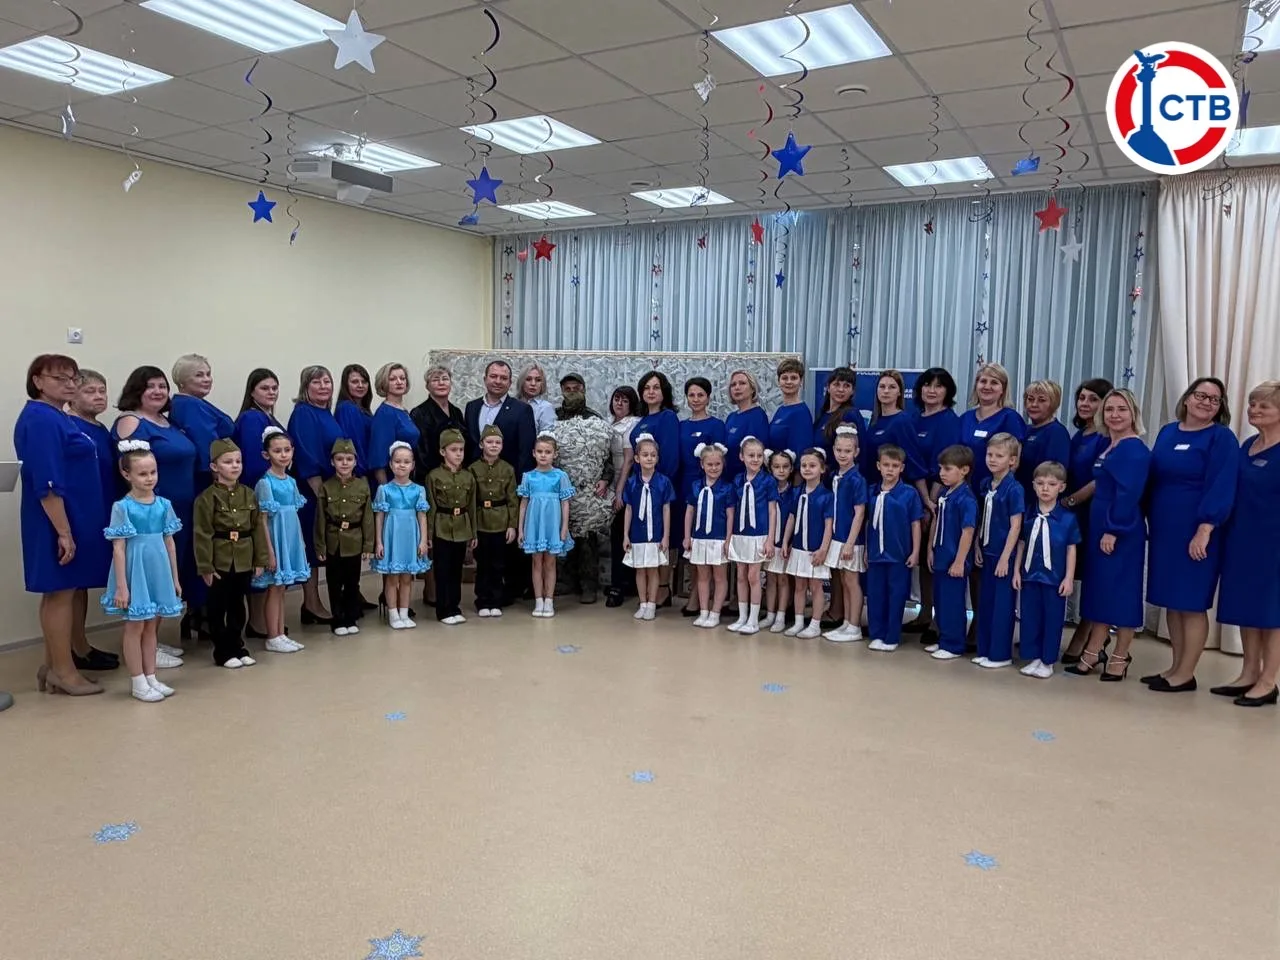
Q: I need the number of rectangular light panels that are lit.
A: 10